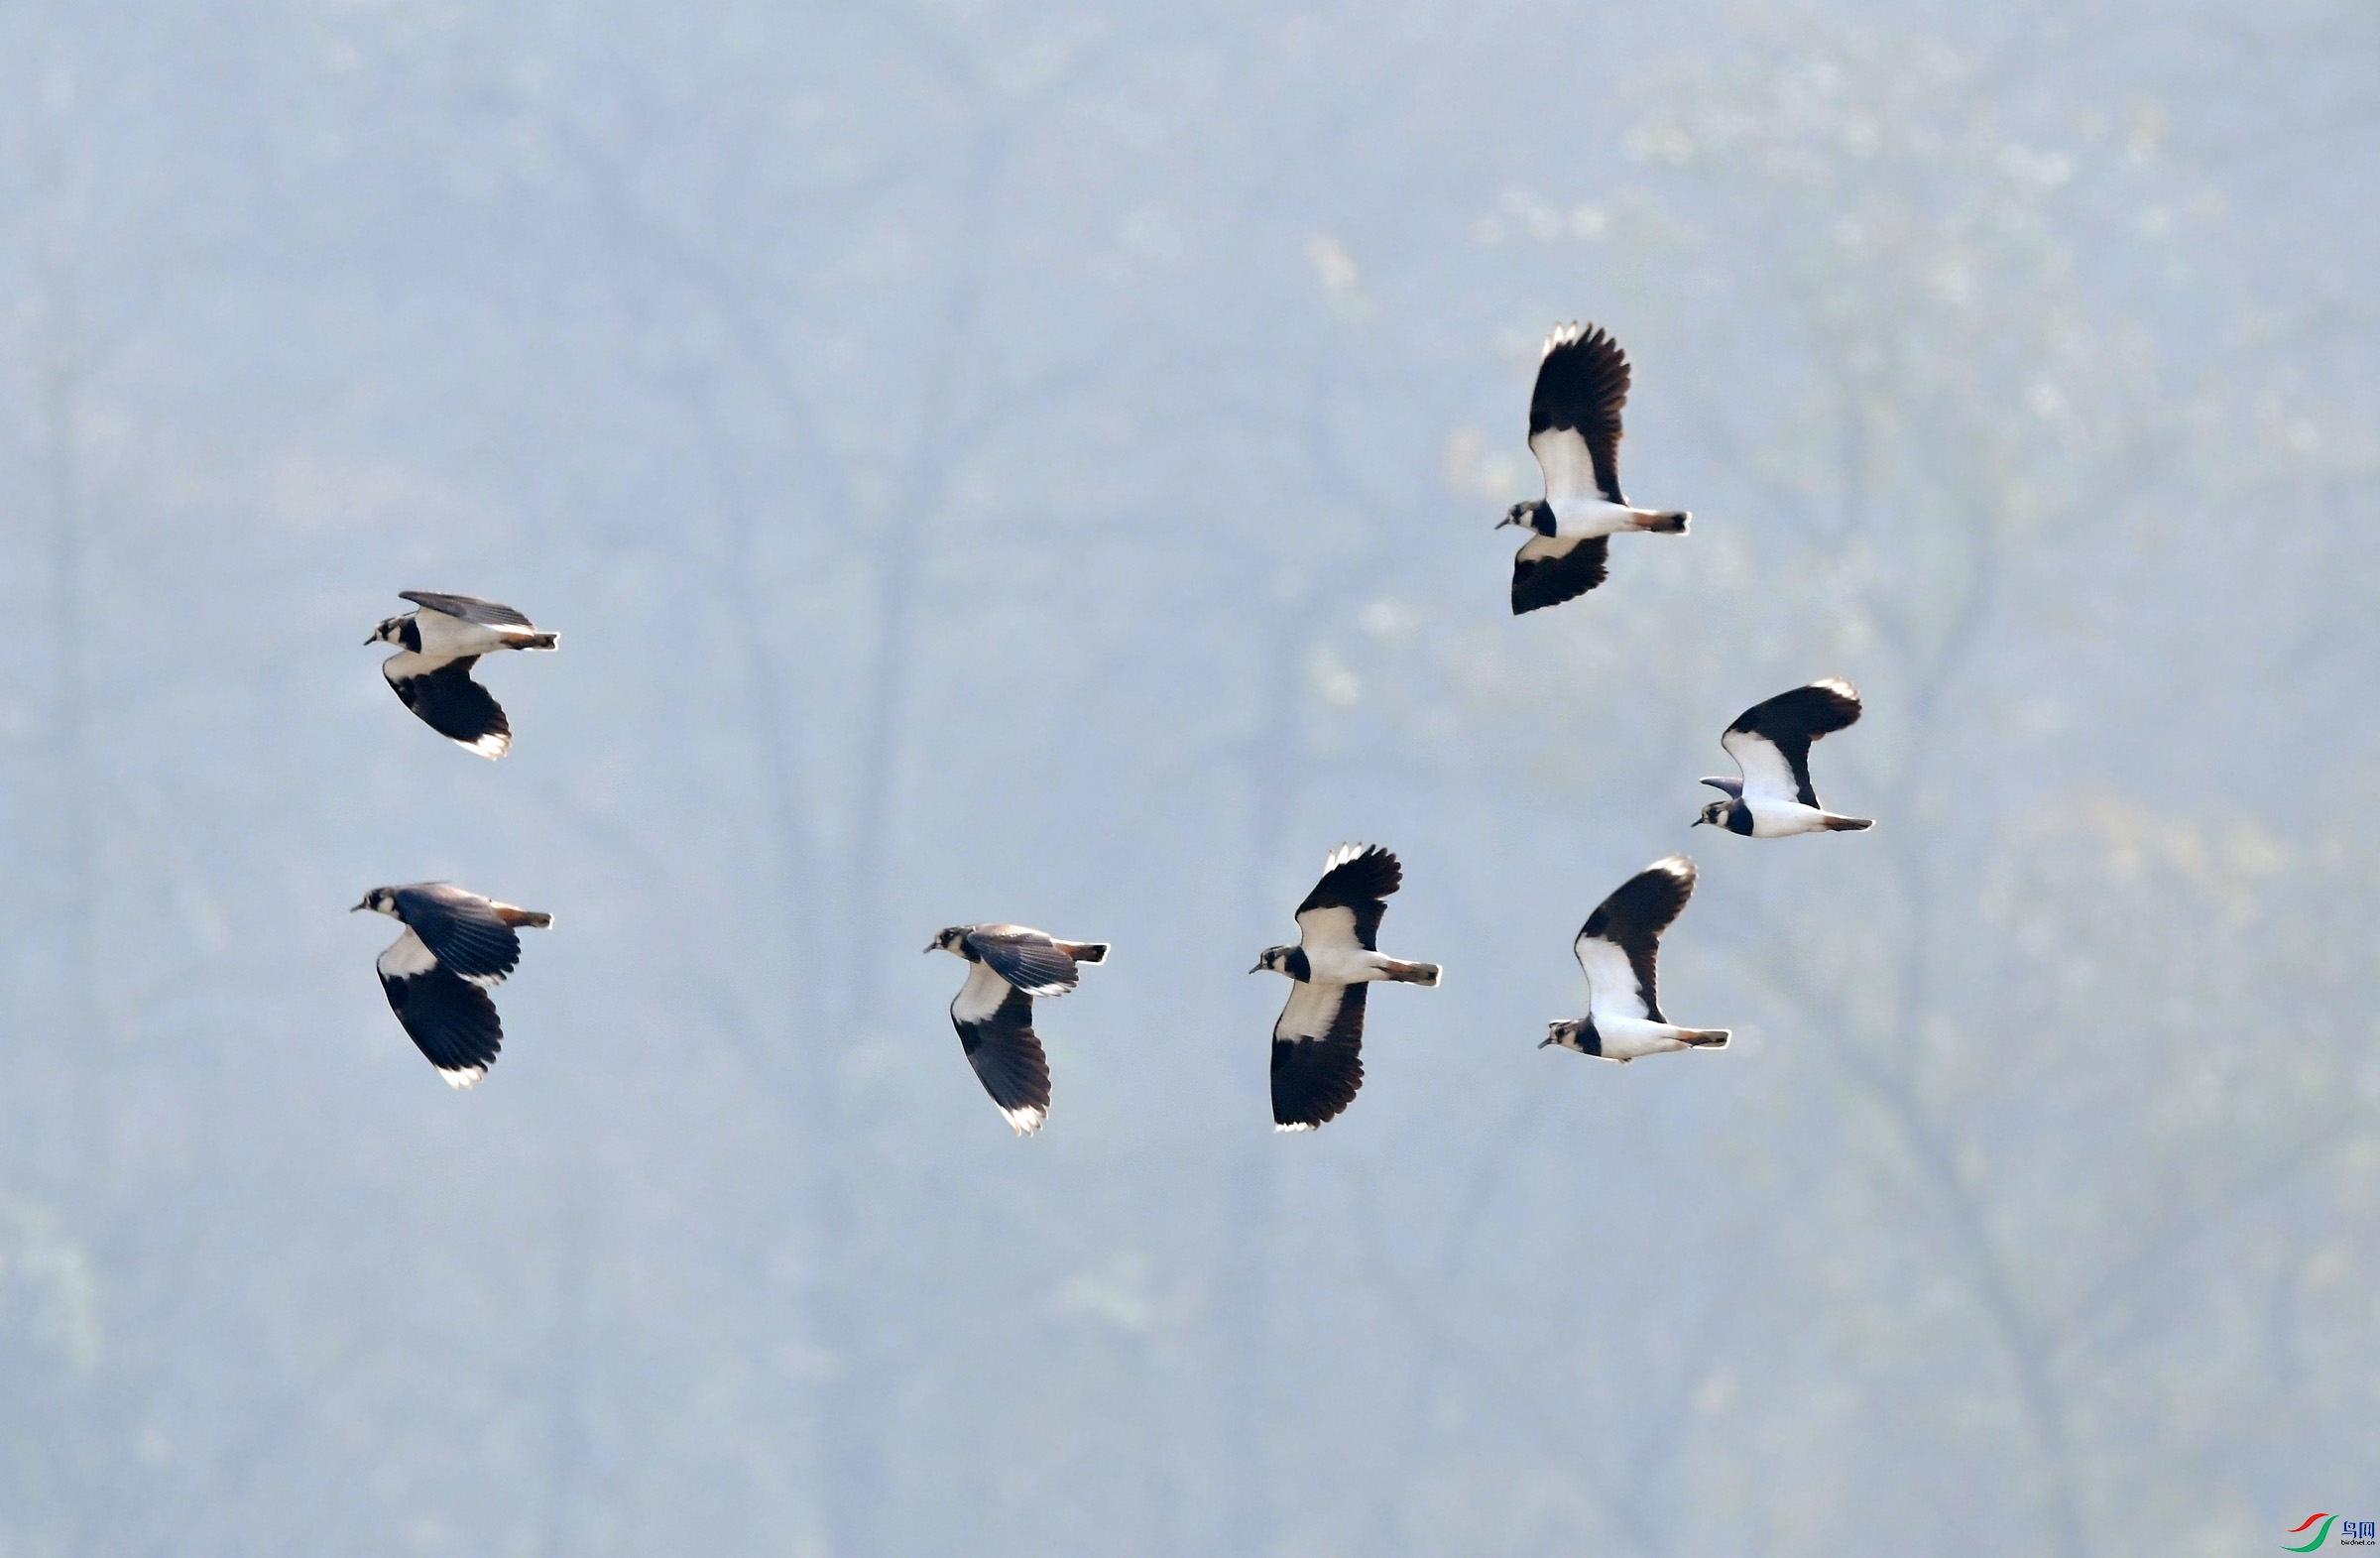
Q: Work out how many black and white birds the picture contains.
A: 7